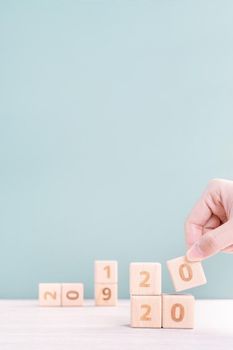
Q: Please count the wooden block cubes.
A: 8